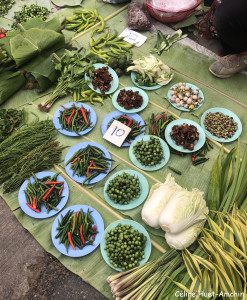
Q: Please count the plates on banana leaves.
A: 14